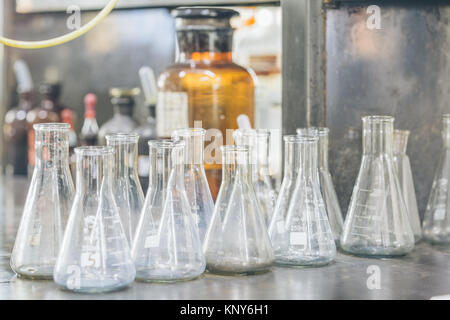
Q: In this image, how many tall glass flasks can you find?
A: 12